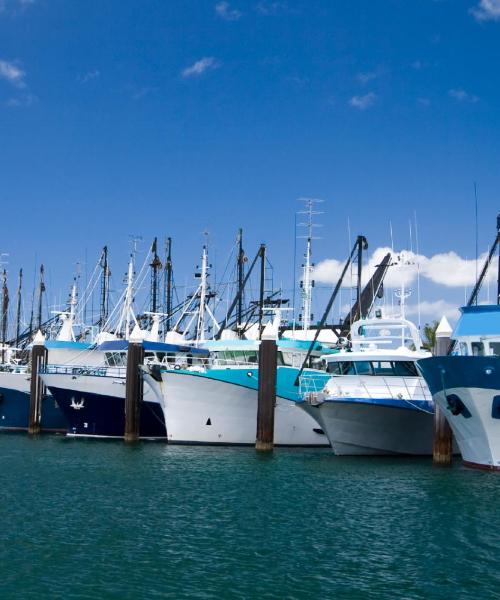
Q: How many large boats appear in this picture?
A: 5